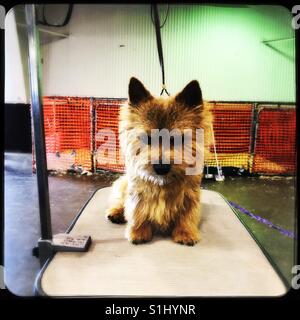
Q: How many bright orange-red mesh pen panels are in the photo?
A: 4